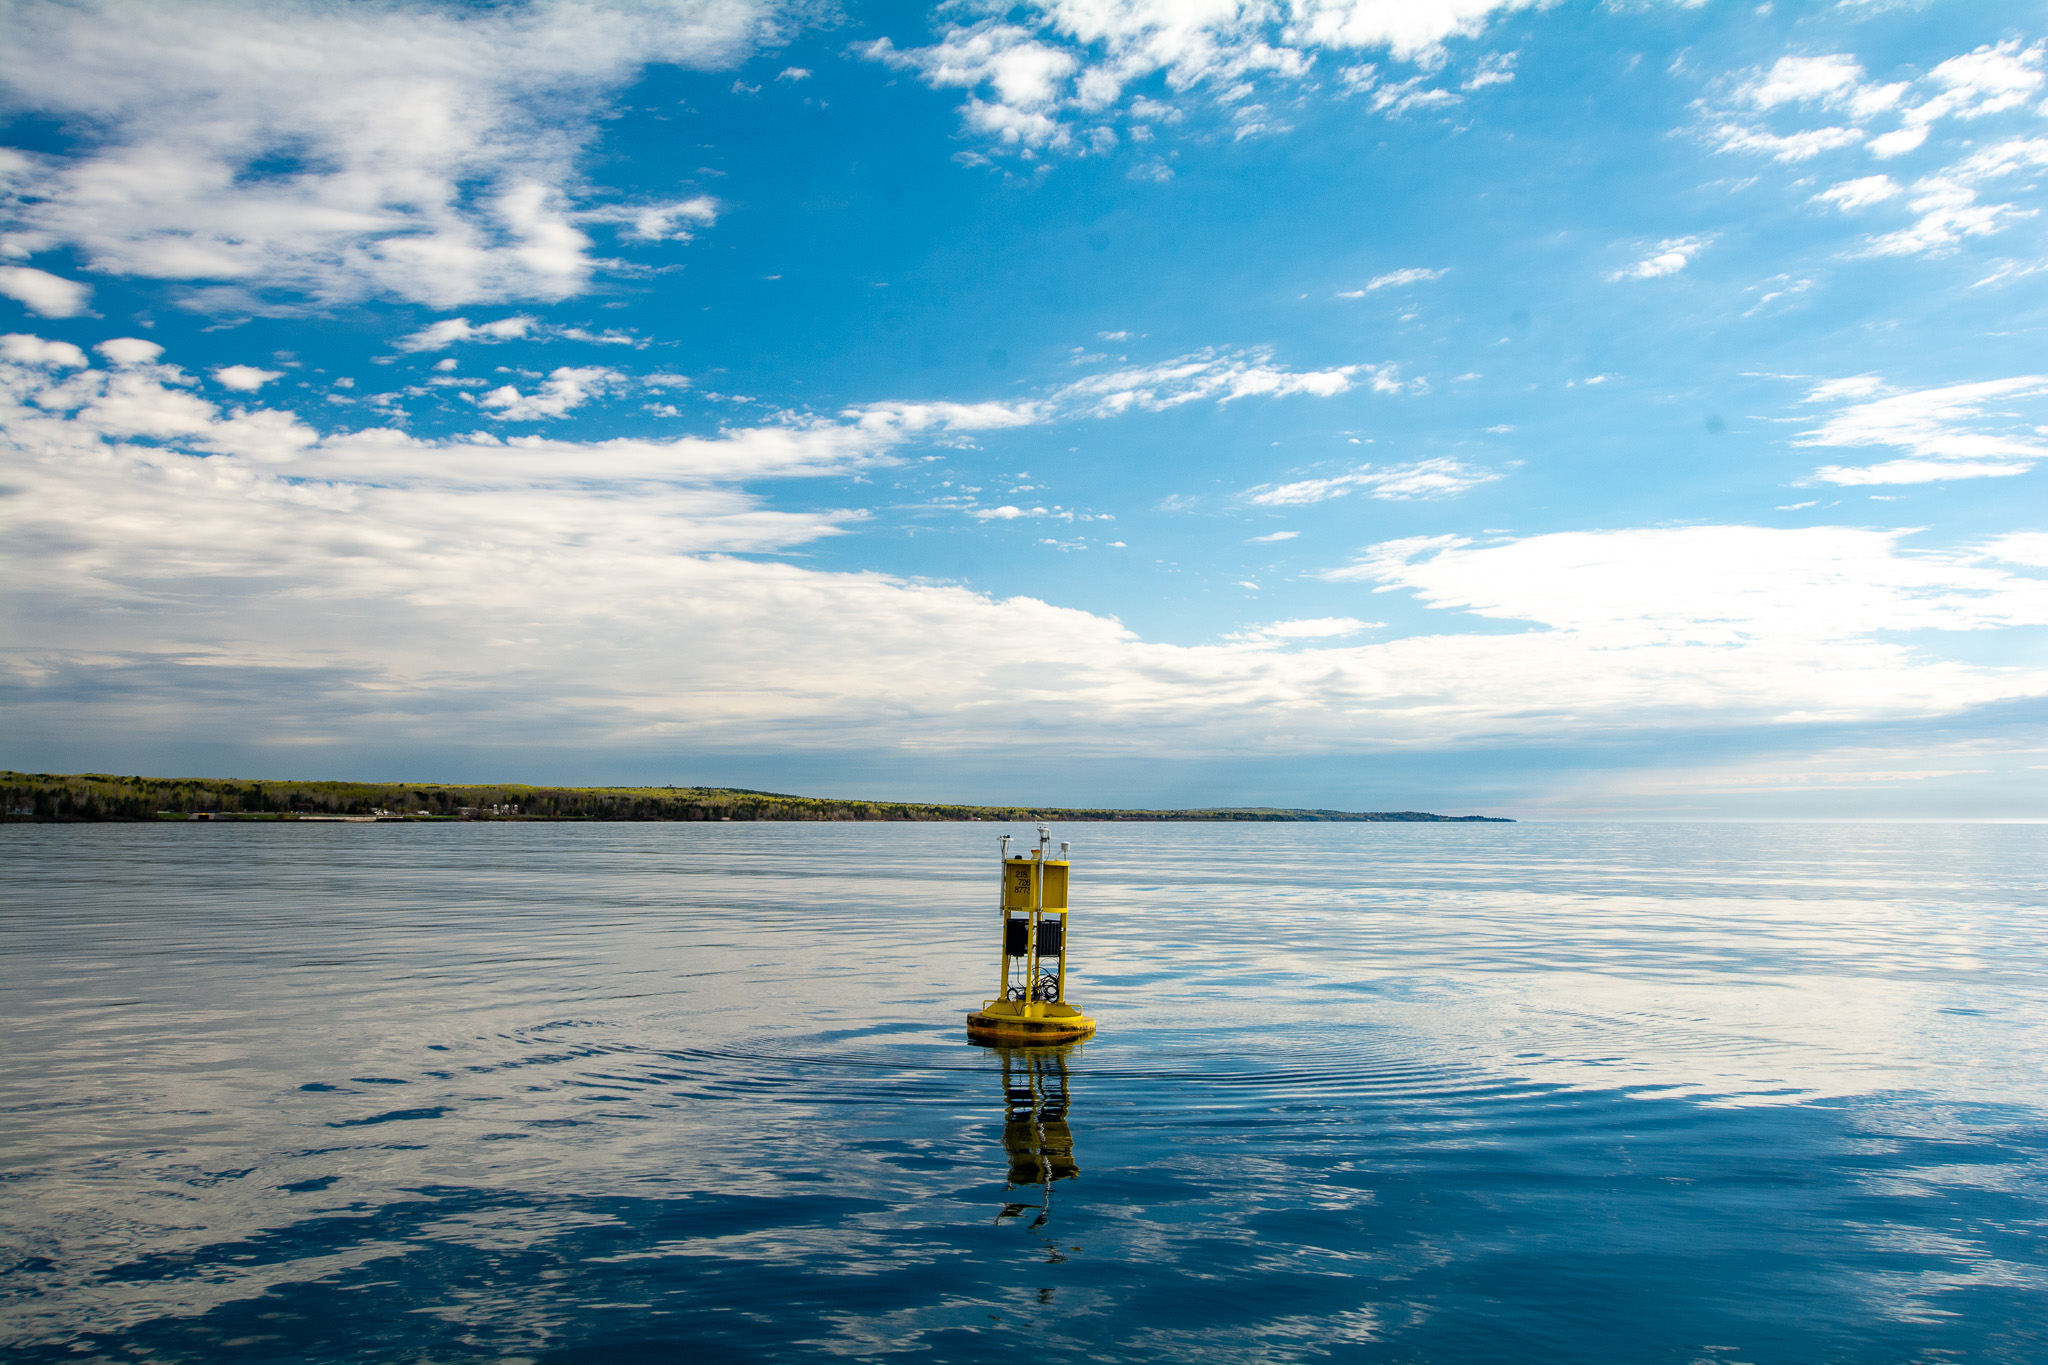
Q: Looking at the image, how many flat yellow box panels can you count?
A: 2